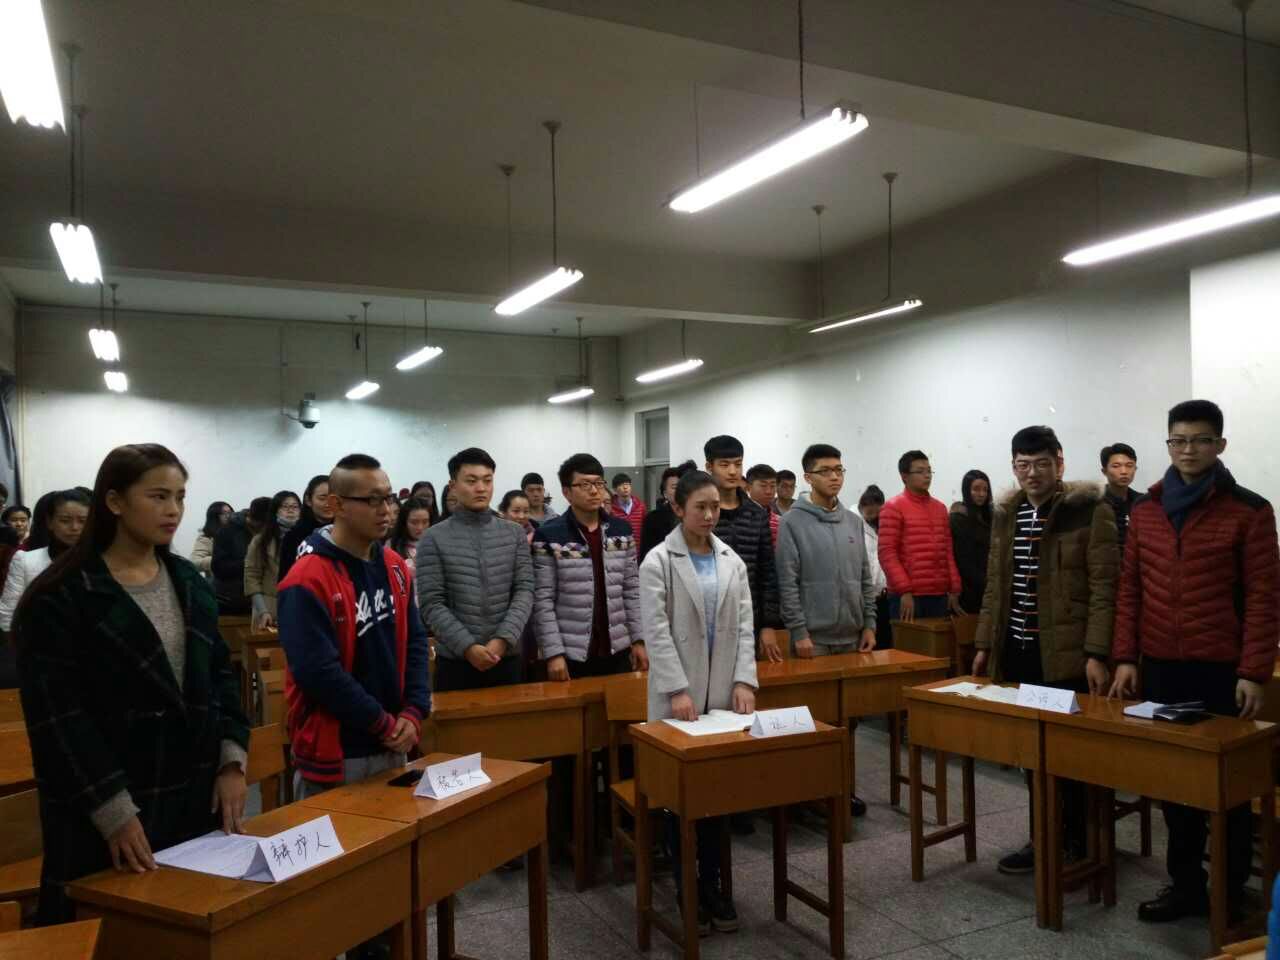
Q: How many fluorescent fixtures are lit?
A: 12